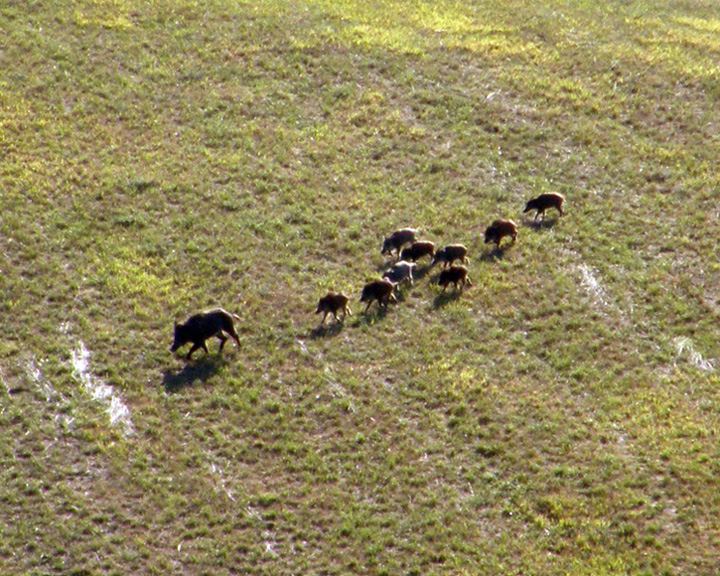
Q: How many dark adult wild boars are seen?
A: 1